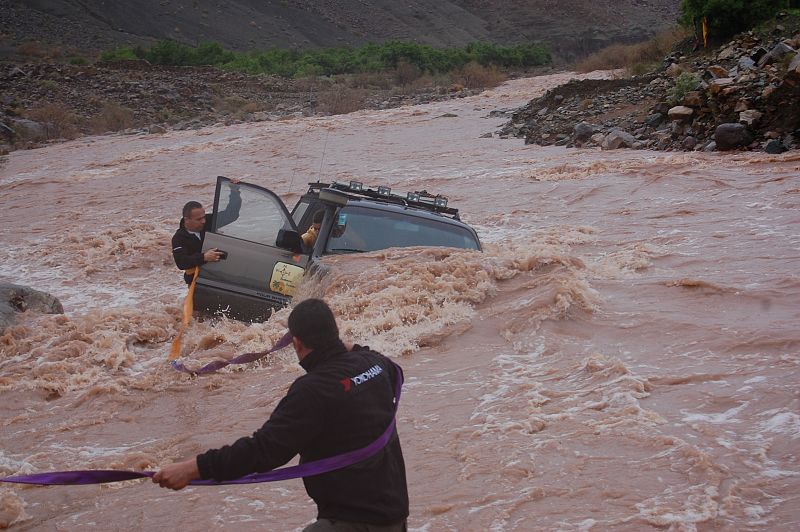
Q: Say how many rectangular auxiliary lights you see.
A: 4